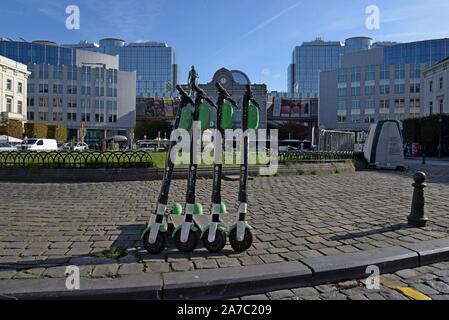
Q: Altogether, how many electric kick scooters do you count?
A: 4